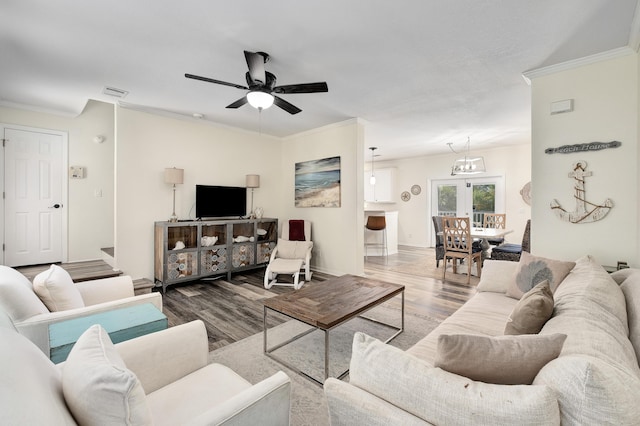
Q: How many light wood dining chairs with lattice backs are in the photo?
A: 2